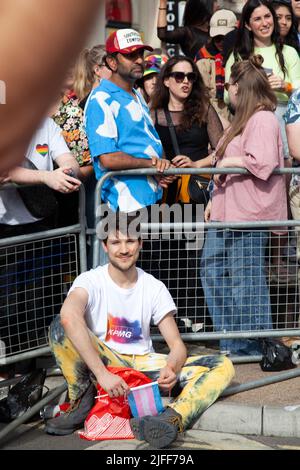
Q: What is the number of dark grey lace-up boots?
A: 2